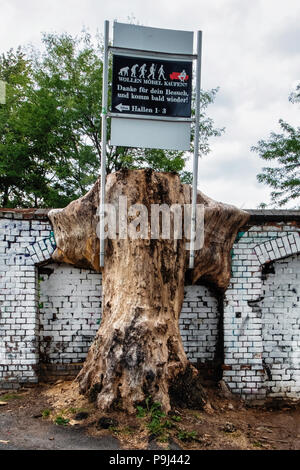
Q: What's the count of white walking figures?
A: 5